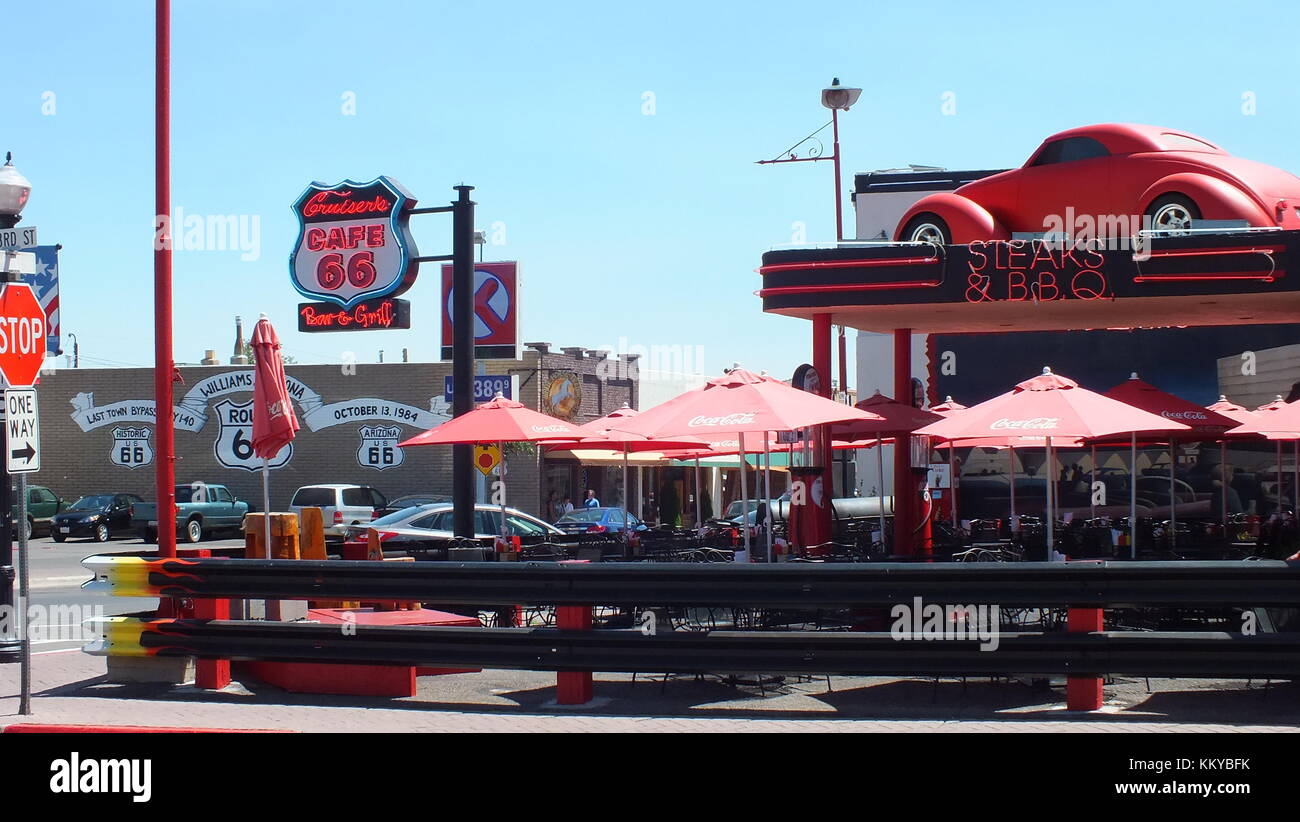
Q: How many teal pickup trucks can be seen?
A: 1